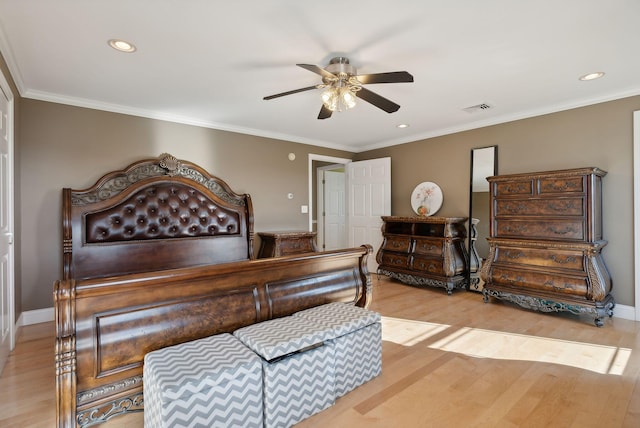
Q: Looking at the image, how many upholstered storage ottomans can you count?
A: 3